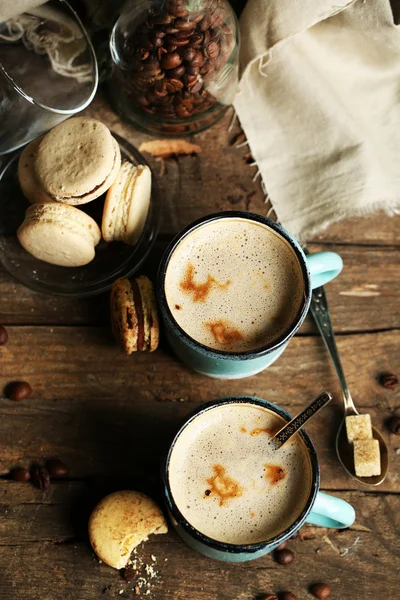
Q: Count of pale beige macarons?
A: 4